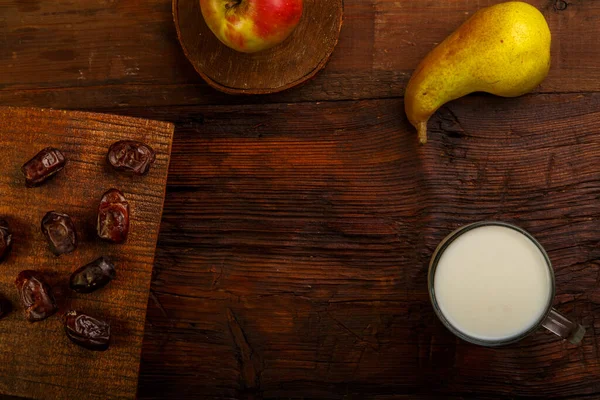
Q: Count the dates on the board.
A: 9